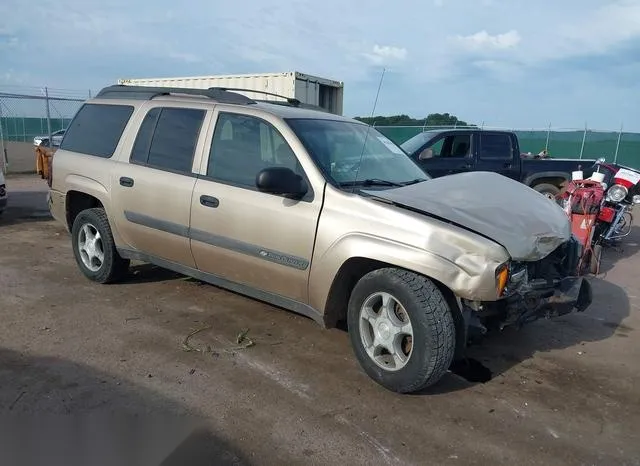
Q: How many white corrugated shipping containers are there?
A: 1